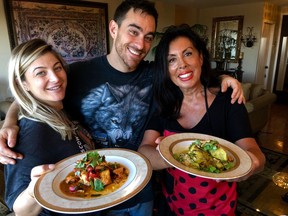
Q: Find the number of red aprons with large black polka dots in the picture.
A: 1